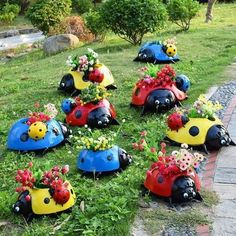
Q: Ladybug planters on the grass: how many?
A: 9